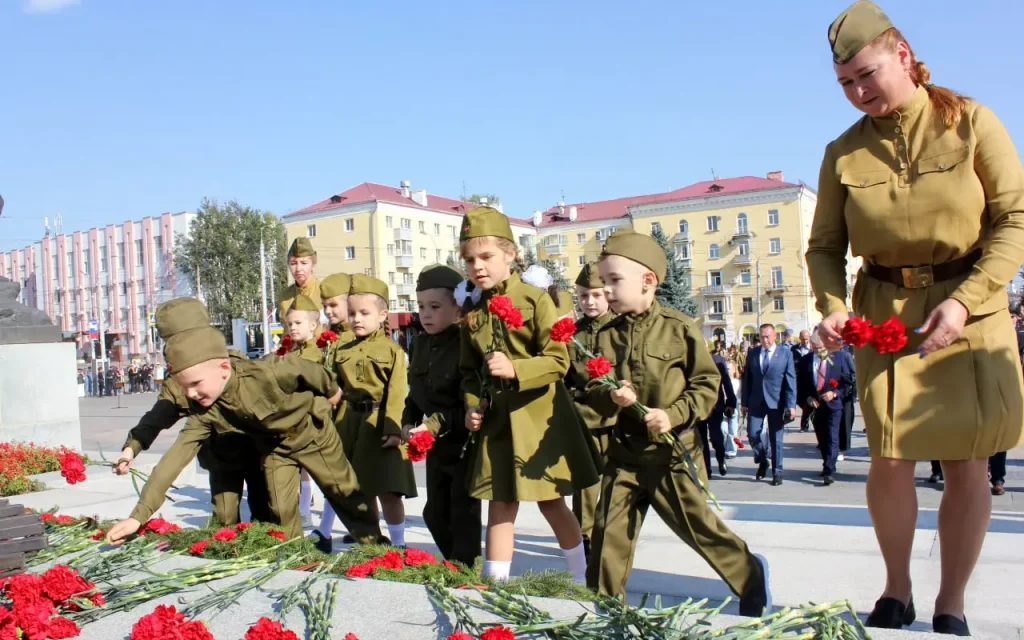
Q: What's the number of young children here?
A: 9